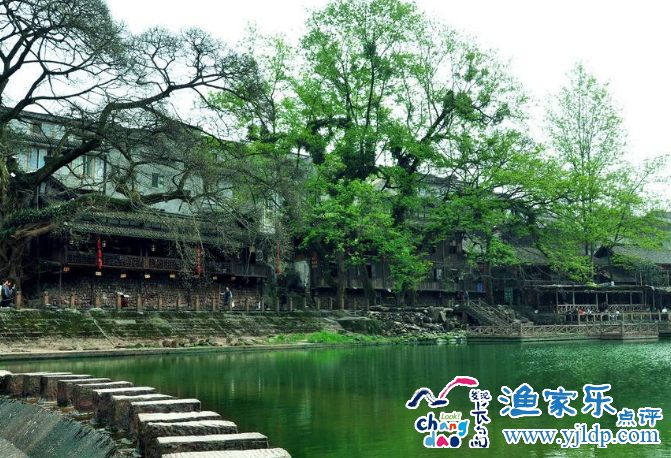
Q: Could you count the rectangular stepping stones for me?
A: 13